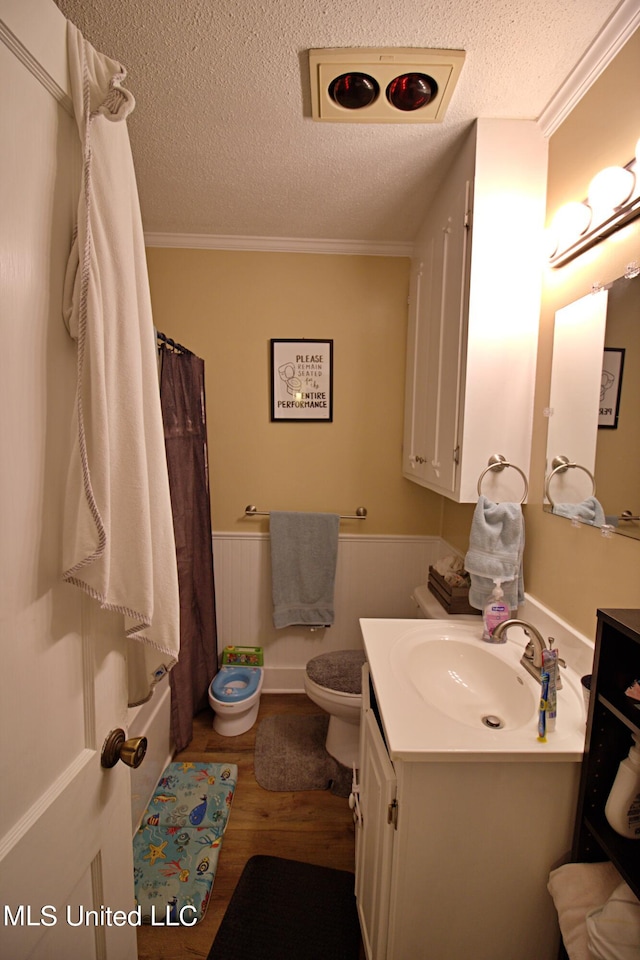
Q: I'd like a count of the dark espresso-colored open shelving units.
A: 1